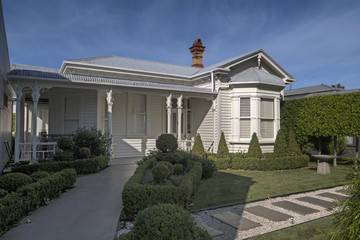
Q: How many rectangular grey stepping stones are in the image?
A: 7